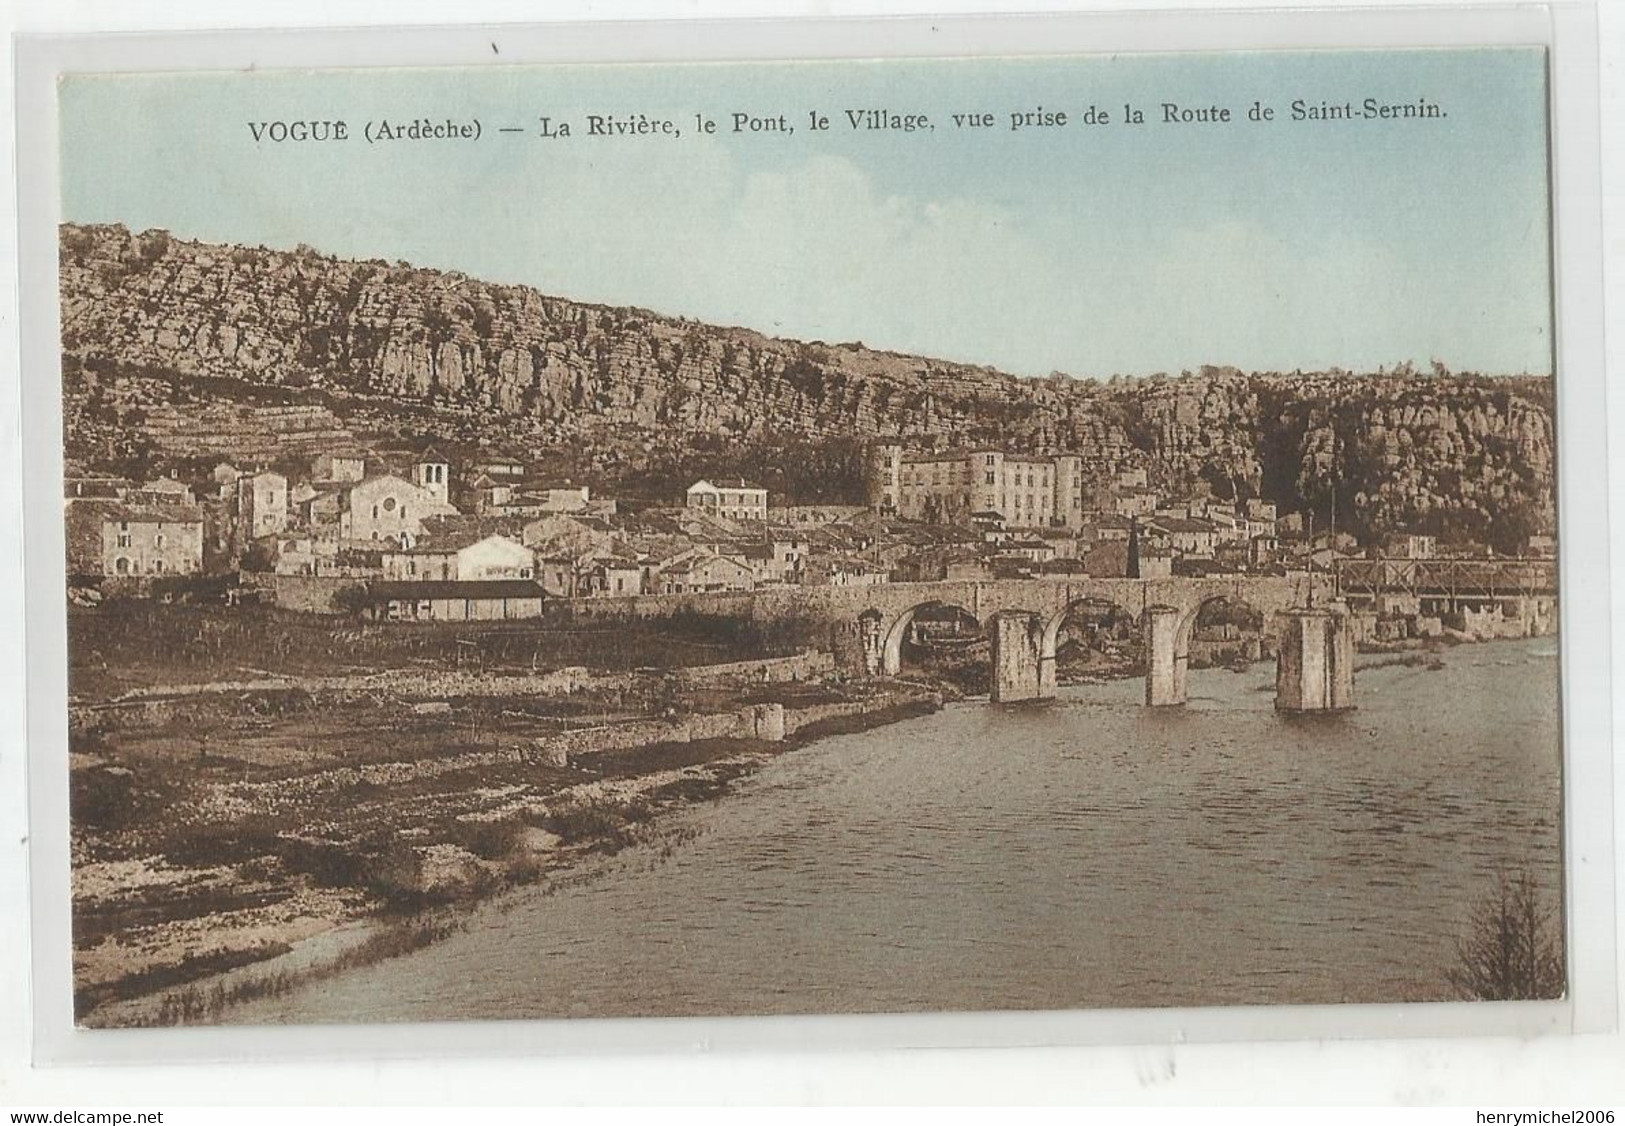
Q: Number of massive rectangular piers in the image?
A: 3